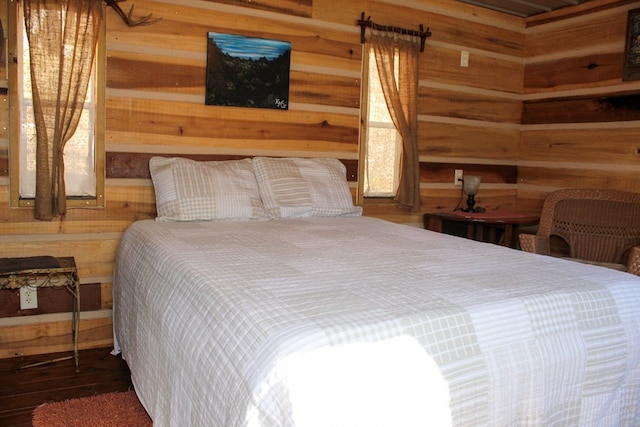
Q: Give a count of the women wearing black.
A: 0